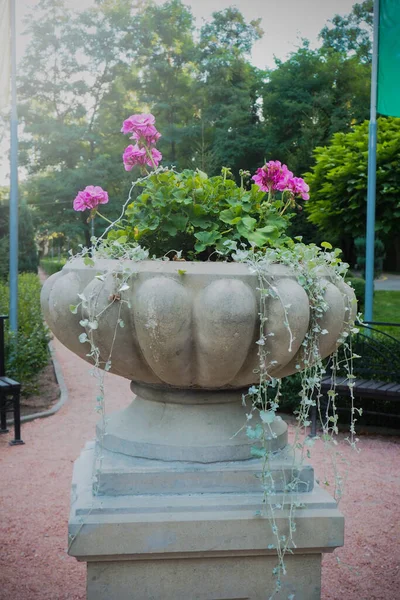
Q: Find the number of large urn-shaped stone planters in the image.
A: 1